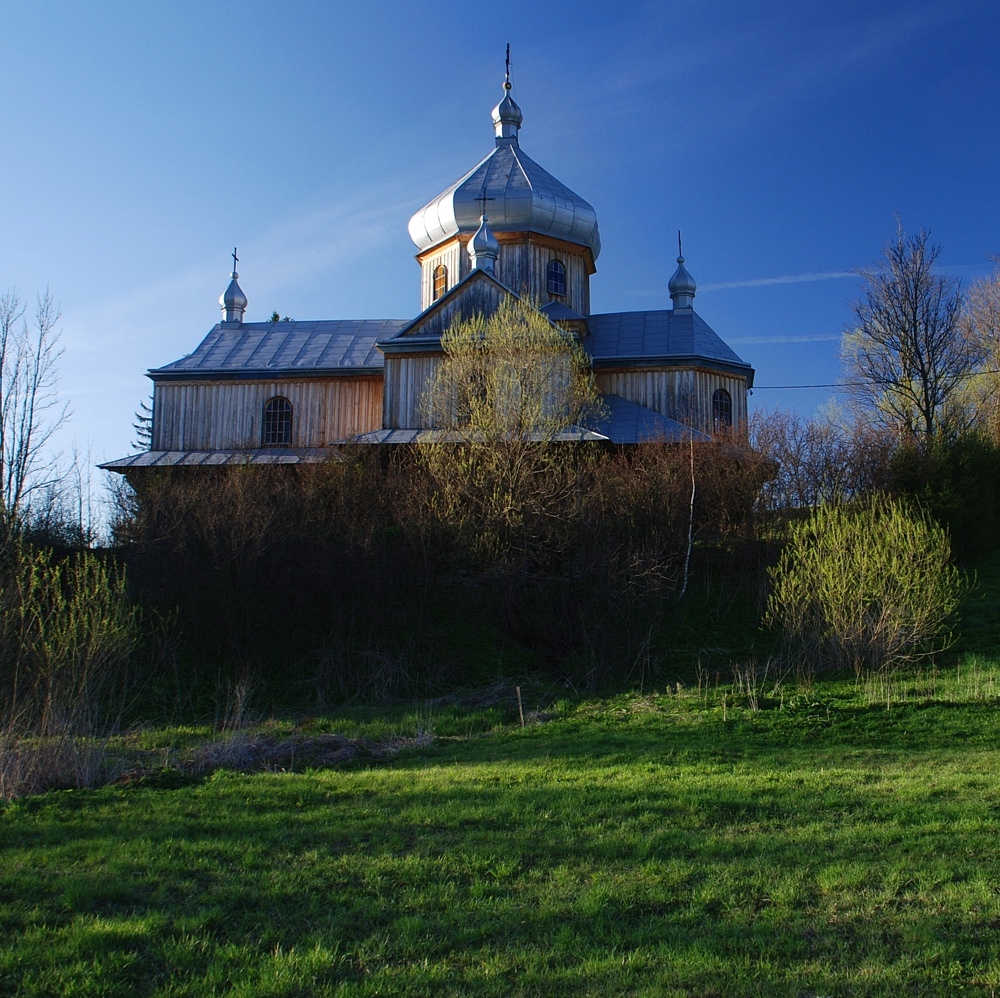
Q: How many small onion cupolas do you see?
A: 4